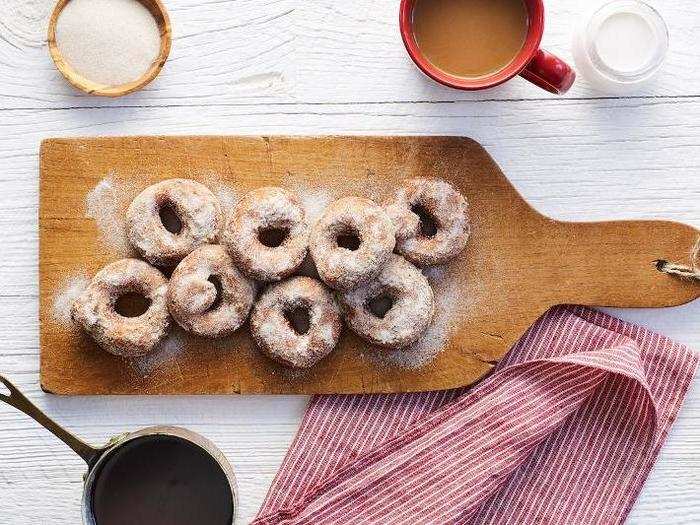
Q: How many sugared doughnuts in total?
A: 8